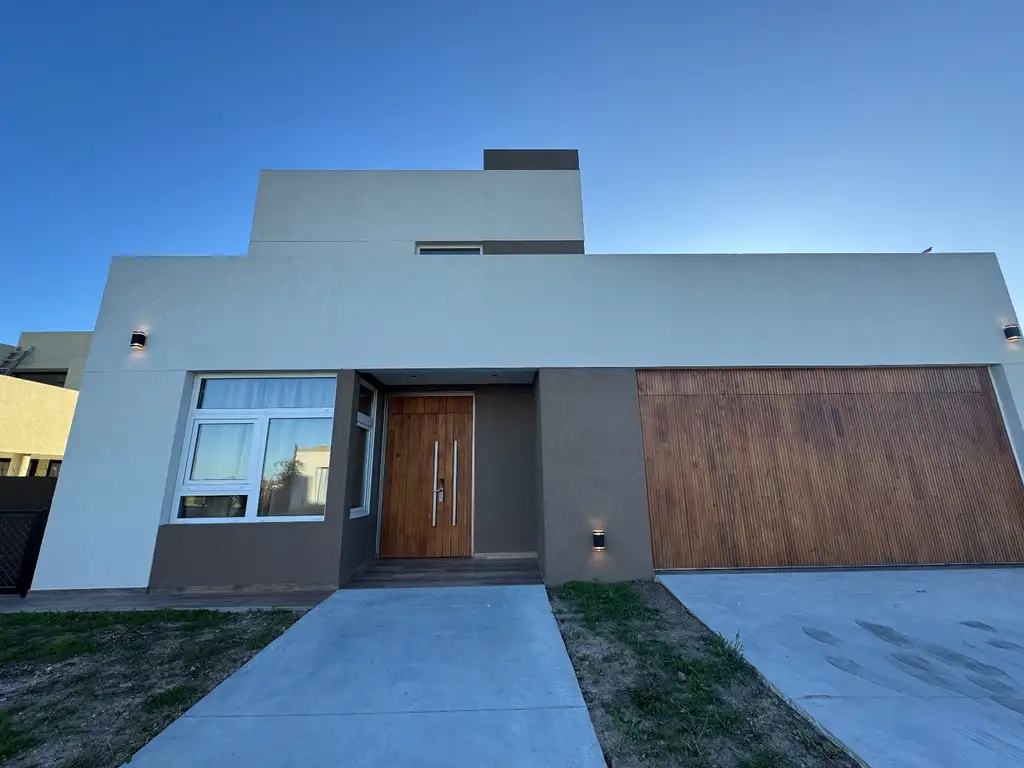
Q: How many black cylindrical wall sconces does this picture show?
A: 3